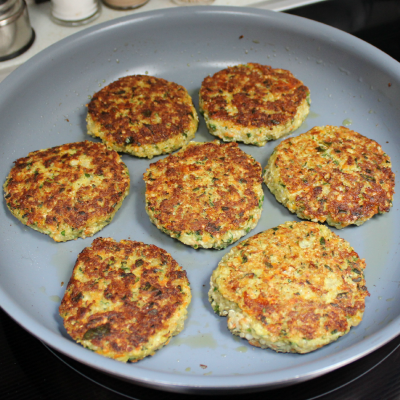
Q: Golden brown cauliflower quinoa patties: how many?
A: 7